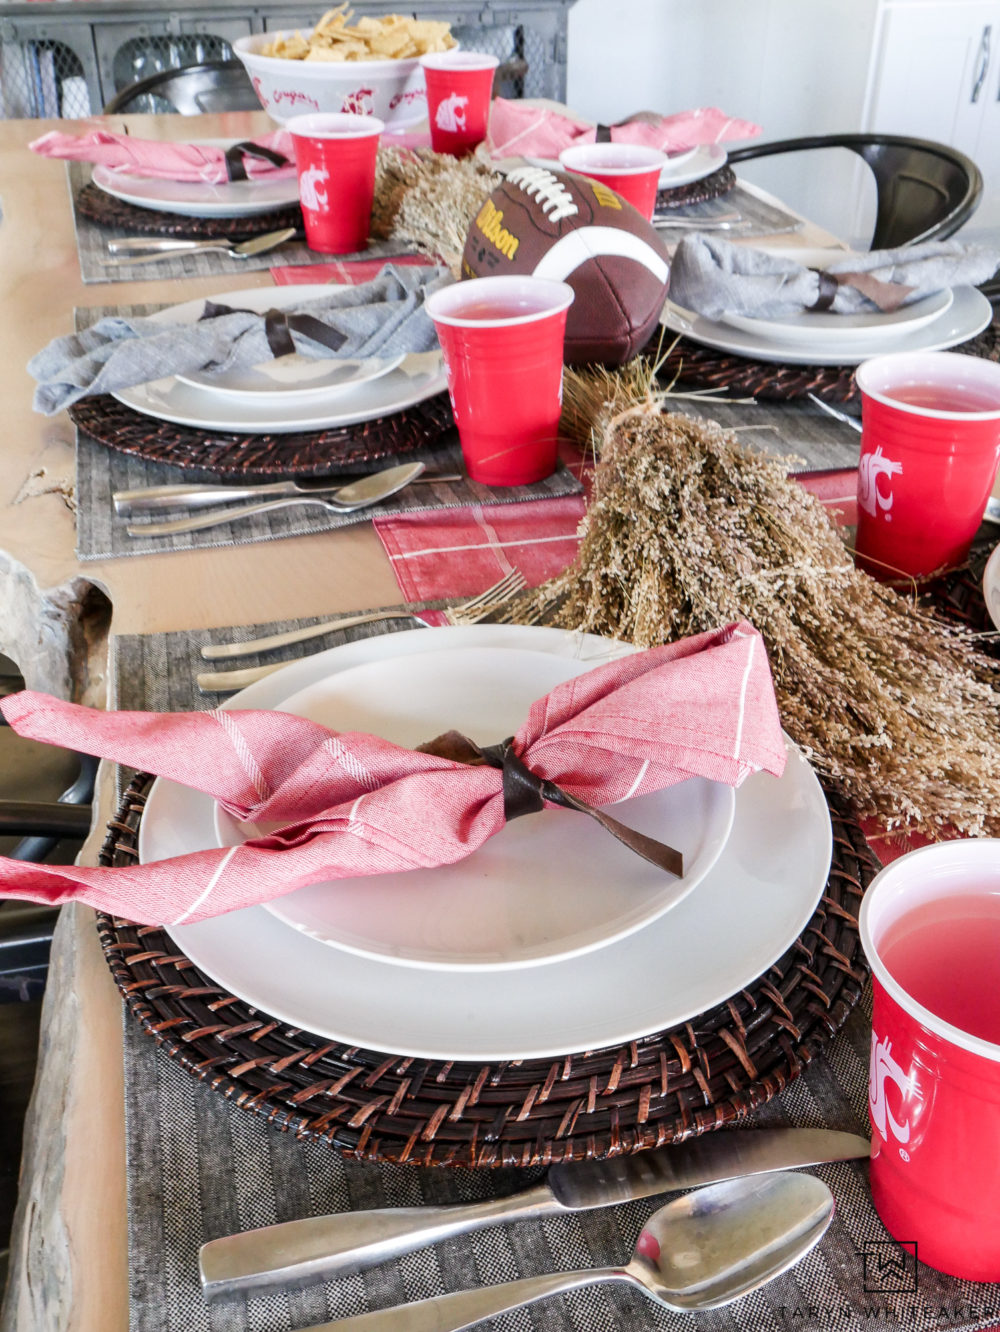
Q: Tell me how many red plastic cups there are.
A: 6